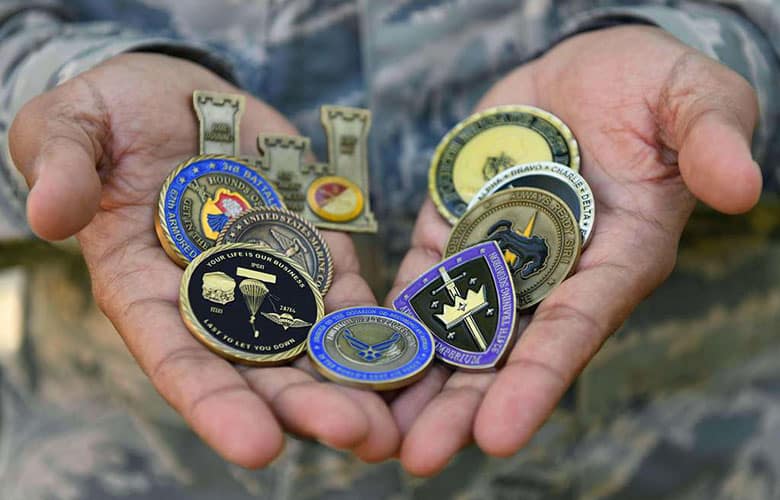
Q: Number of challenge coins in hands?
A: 9